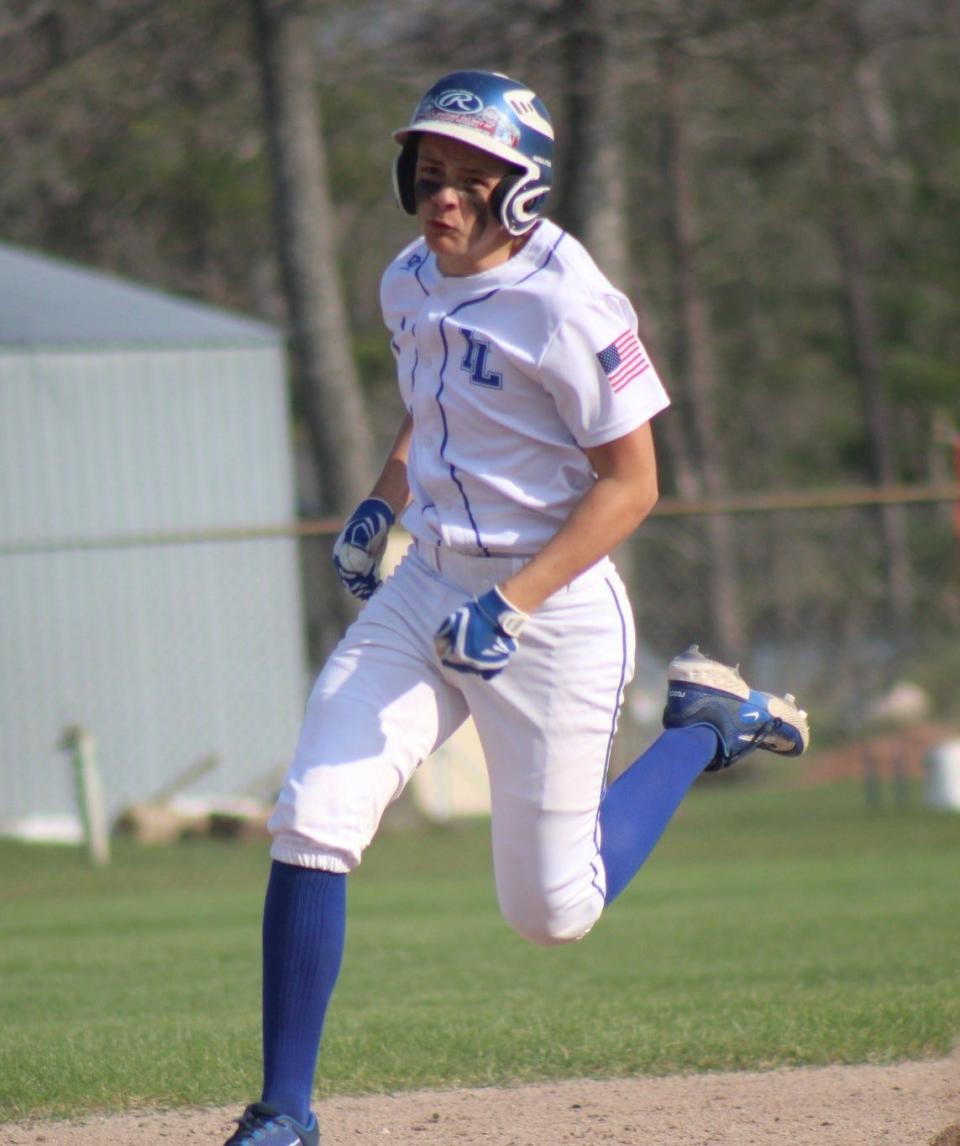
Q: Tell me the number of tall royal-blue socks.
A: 2